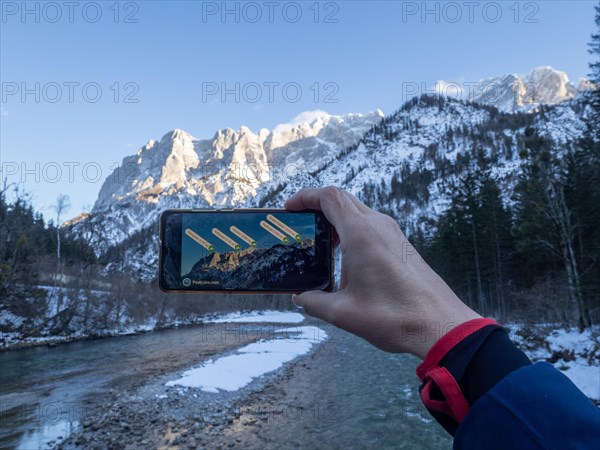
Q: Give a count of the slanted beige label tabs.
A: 5